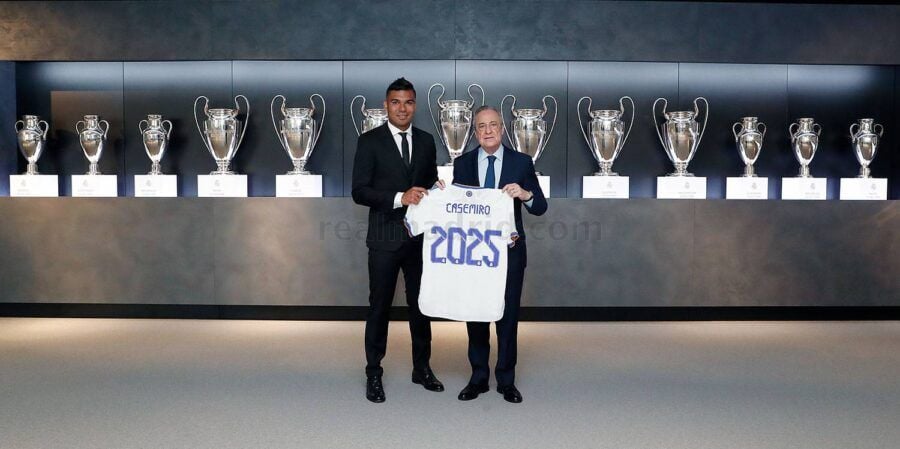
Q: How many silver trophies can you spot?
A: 13